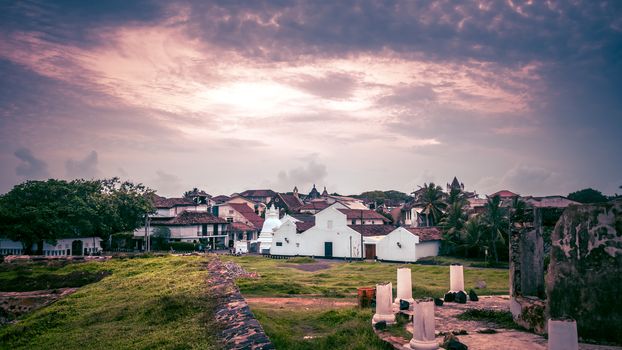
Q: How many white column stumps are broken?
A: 5